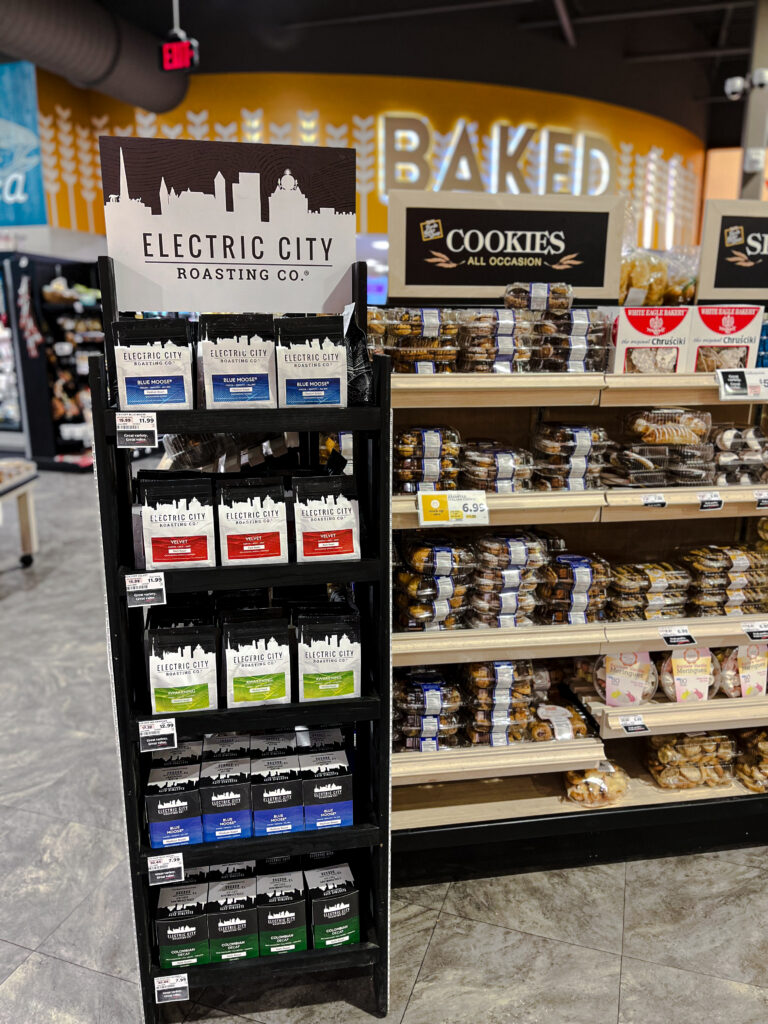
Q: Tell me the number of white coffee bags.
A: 9